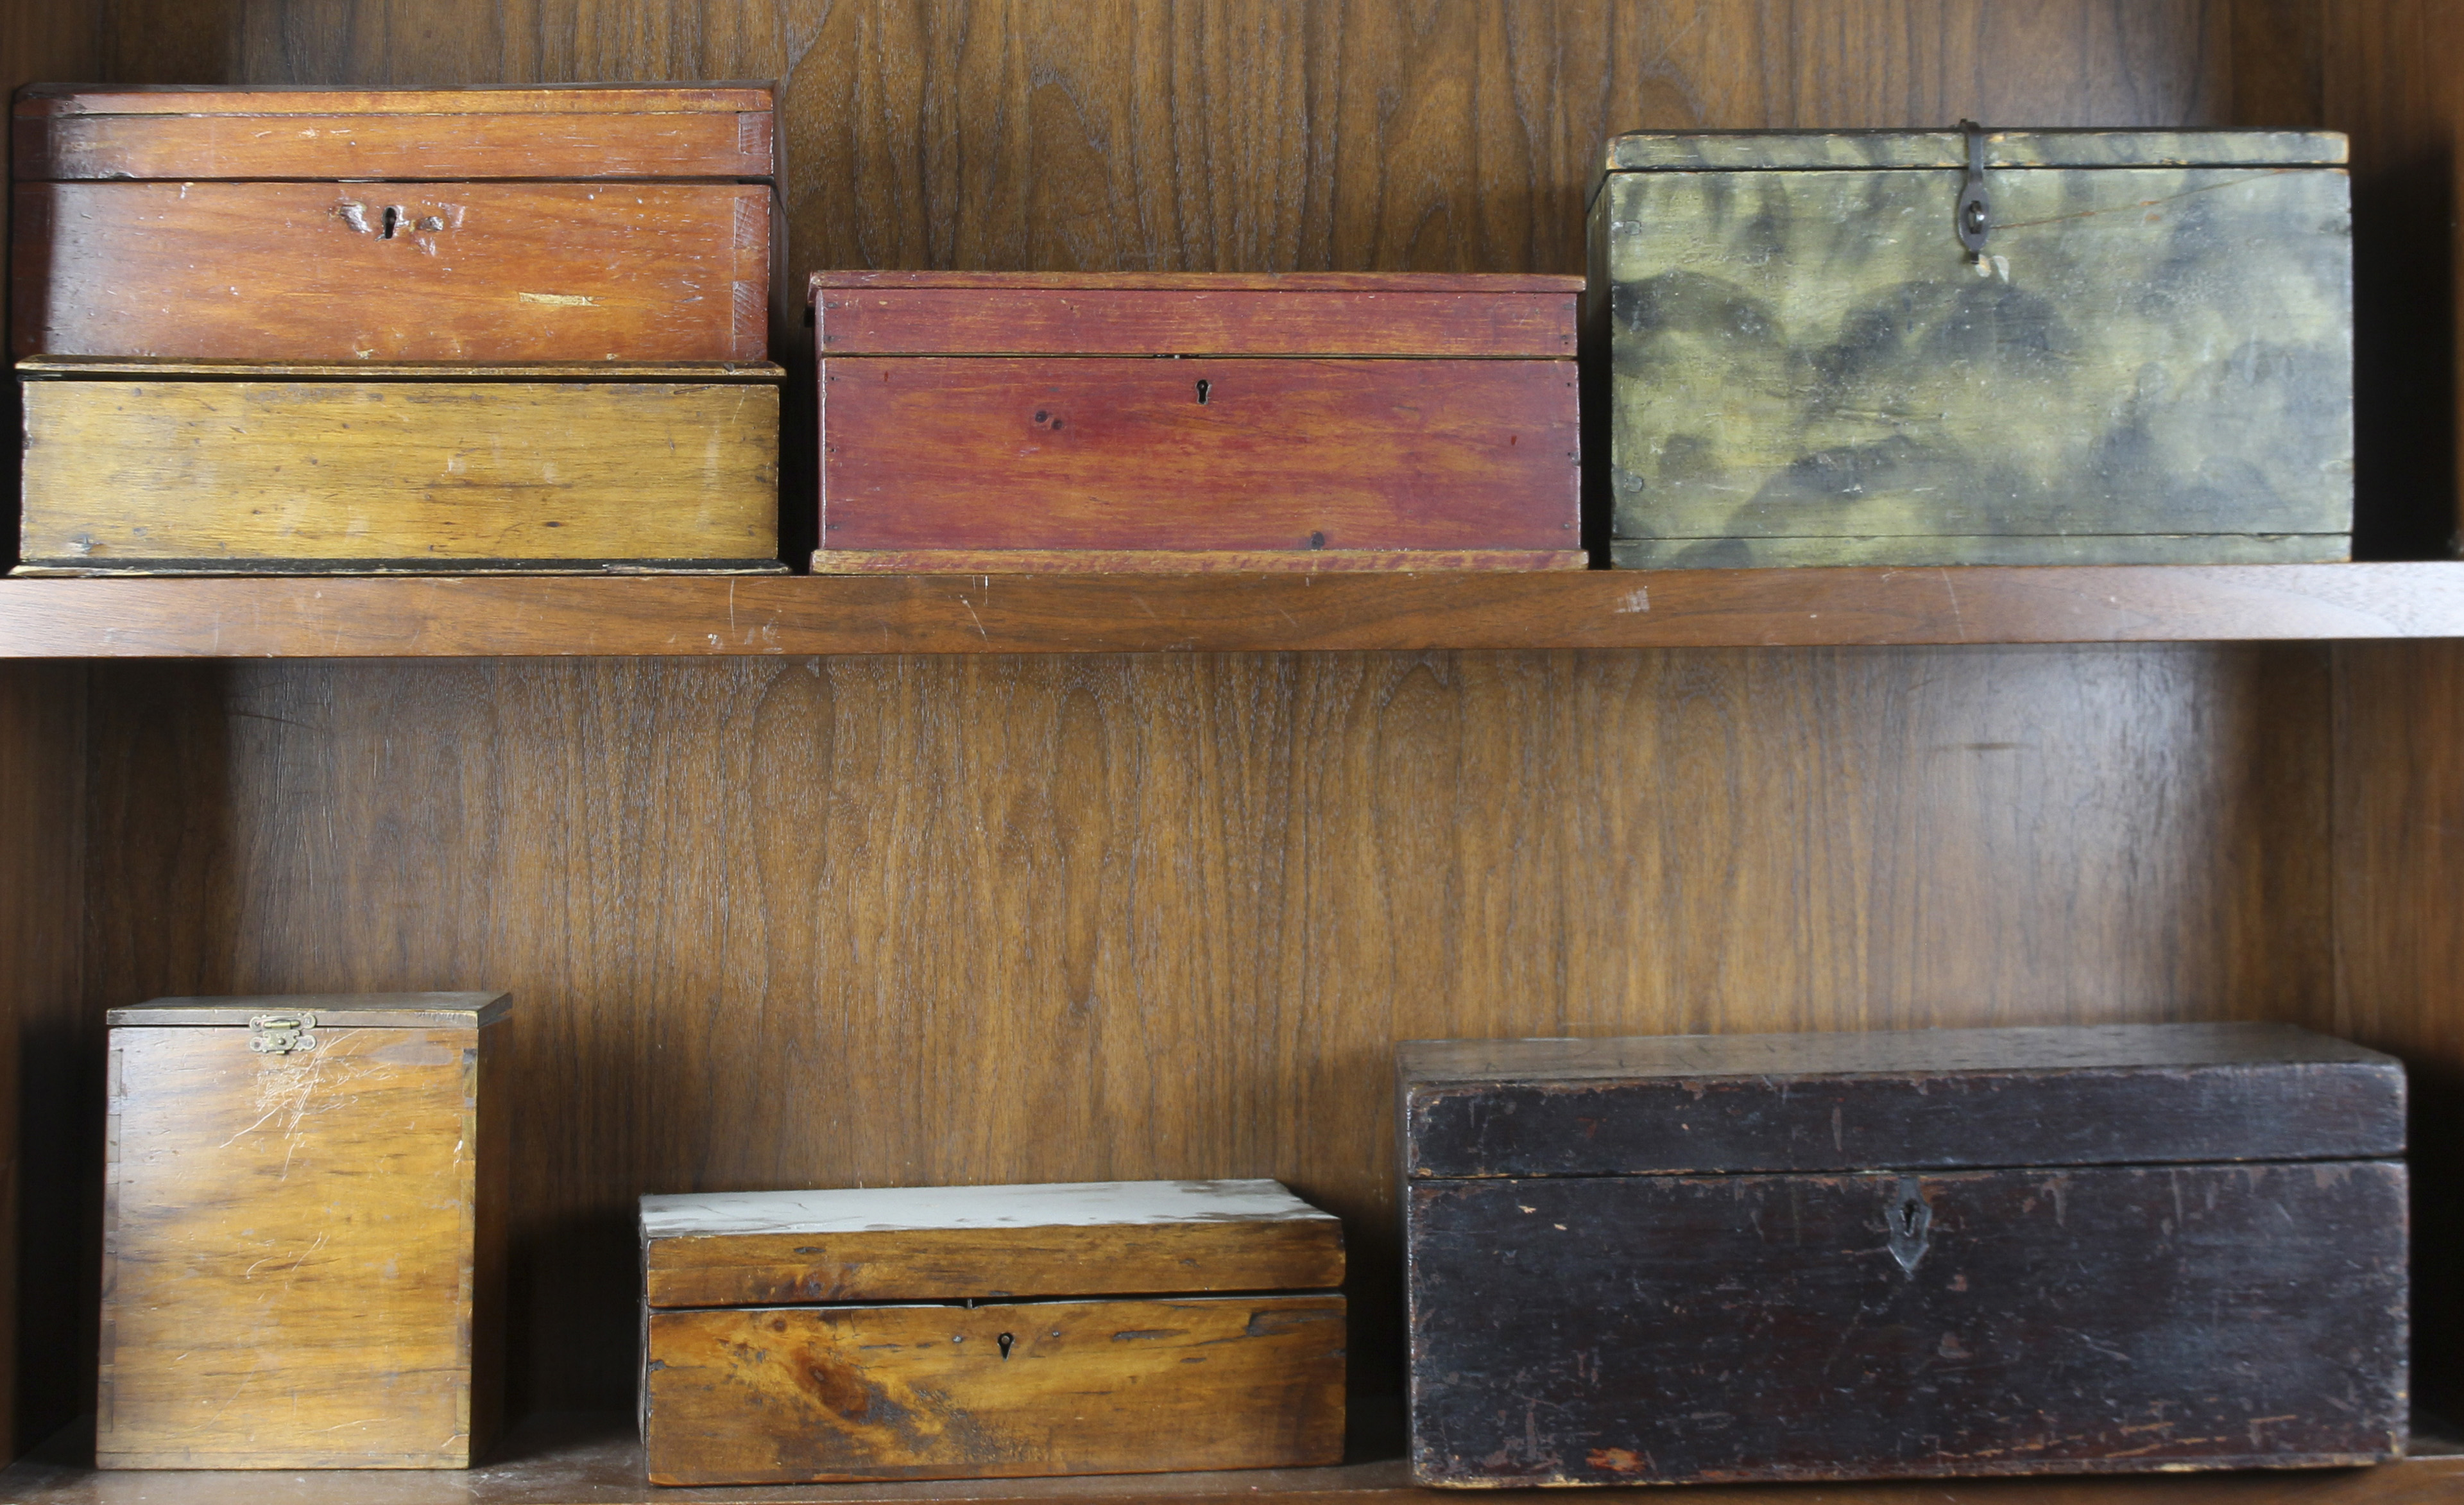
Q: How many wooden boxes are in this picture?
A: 7